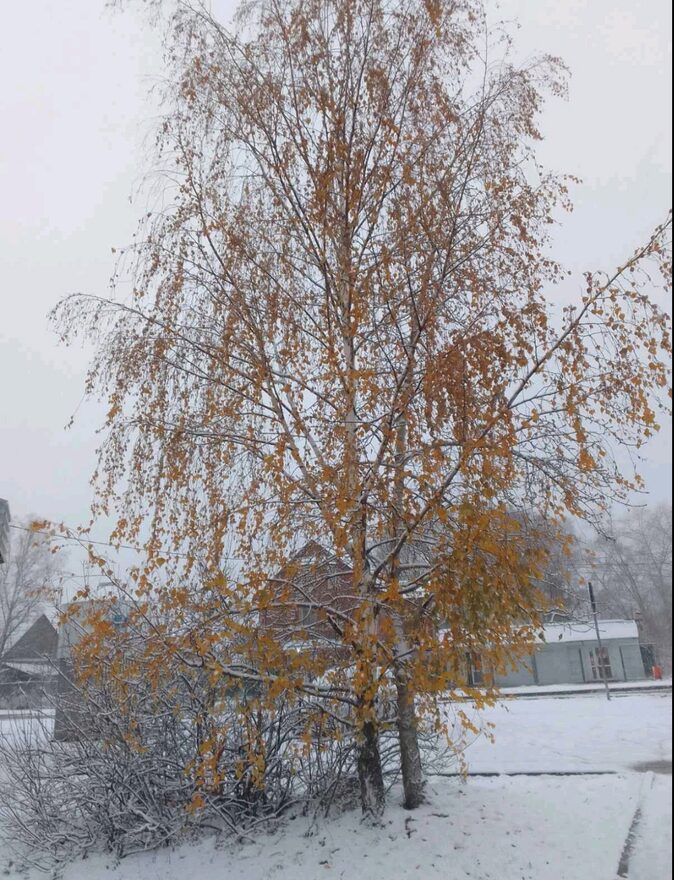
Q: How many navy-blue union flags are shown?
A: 0